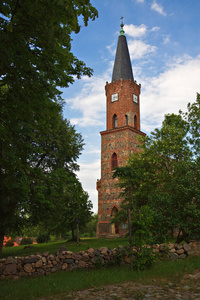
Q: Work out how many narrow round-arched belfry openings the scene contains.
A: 3